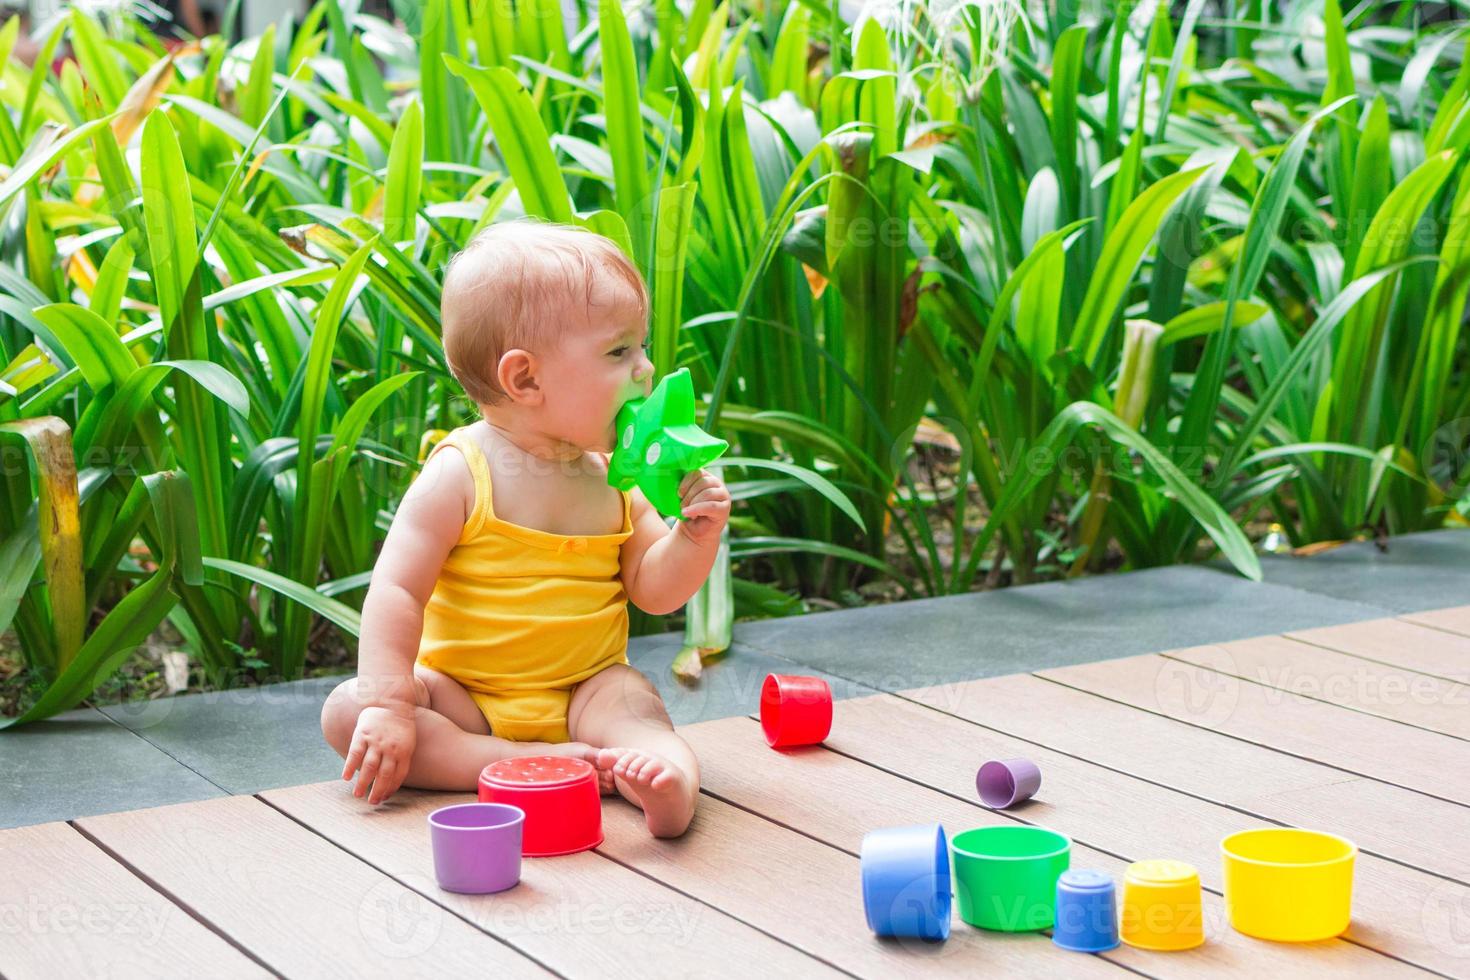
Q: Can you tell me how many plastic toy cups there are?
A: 9